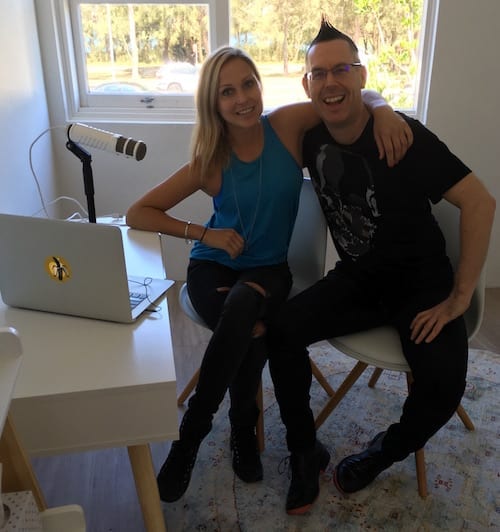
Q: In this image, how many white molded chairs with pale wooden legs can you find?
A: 2